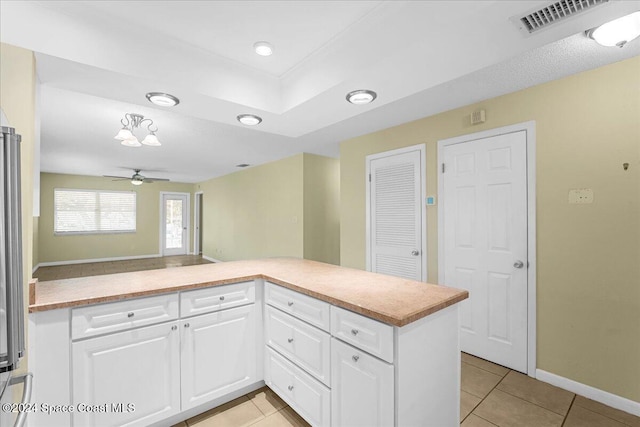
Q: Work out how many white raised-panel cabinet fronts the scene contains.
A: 9